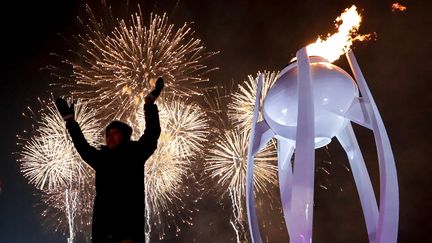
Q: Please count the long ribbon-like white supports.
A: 5